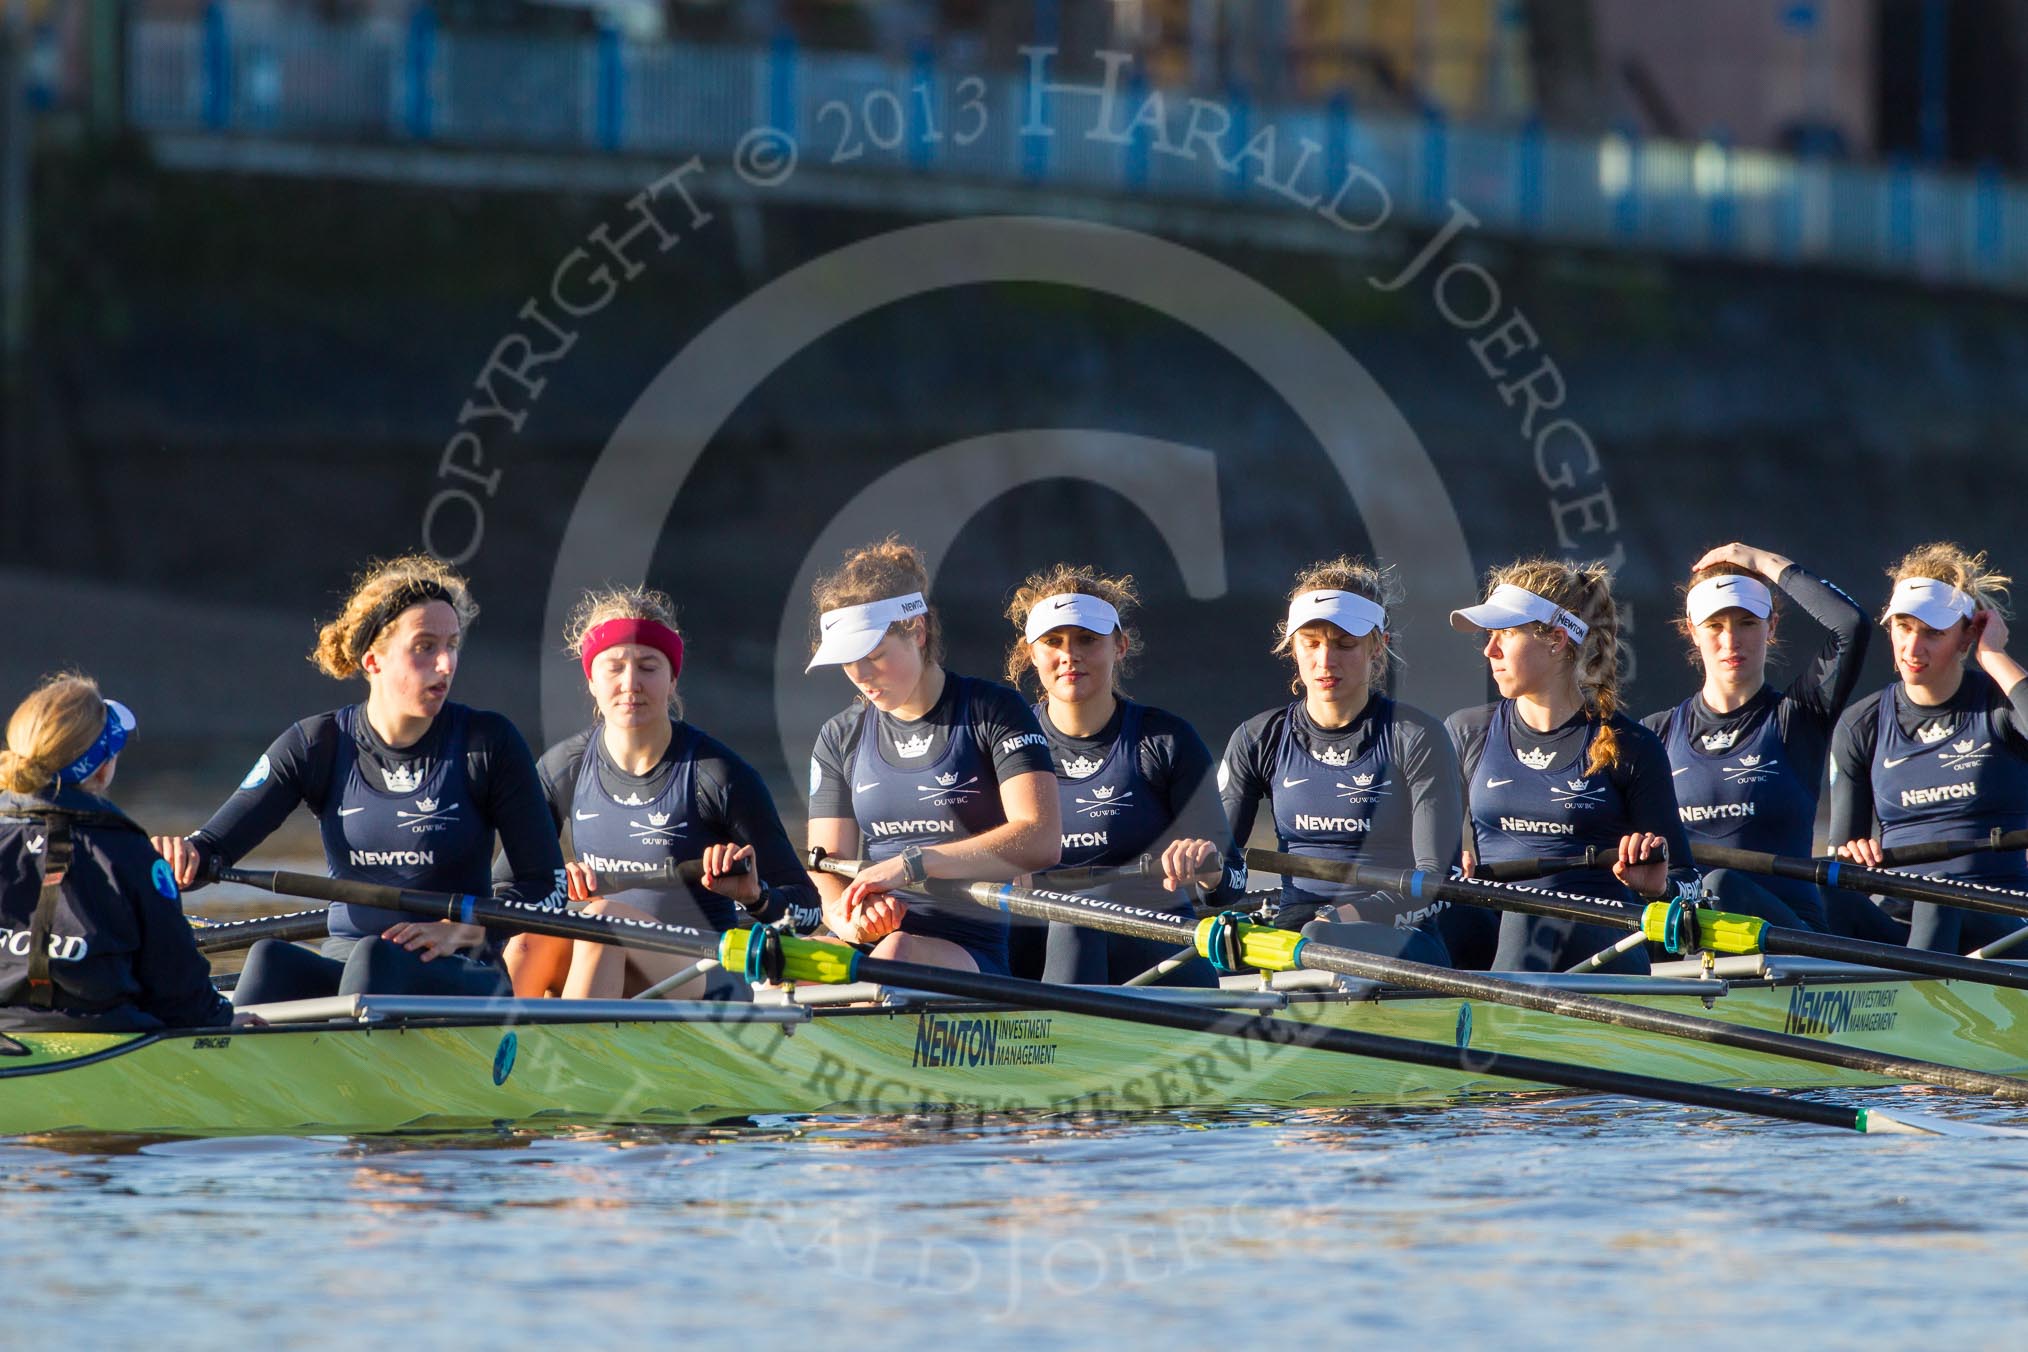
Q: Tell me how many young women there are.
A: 9